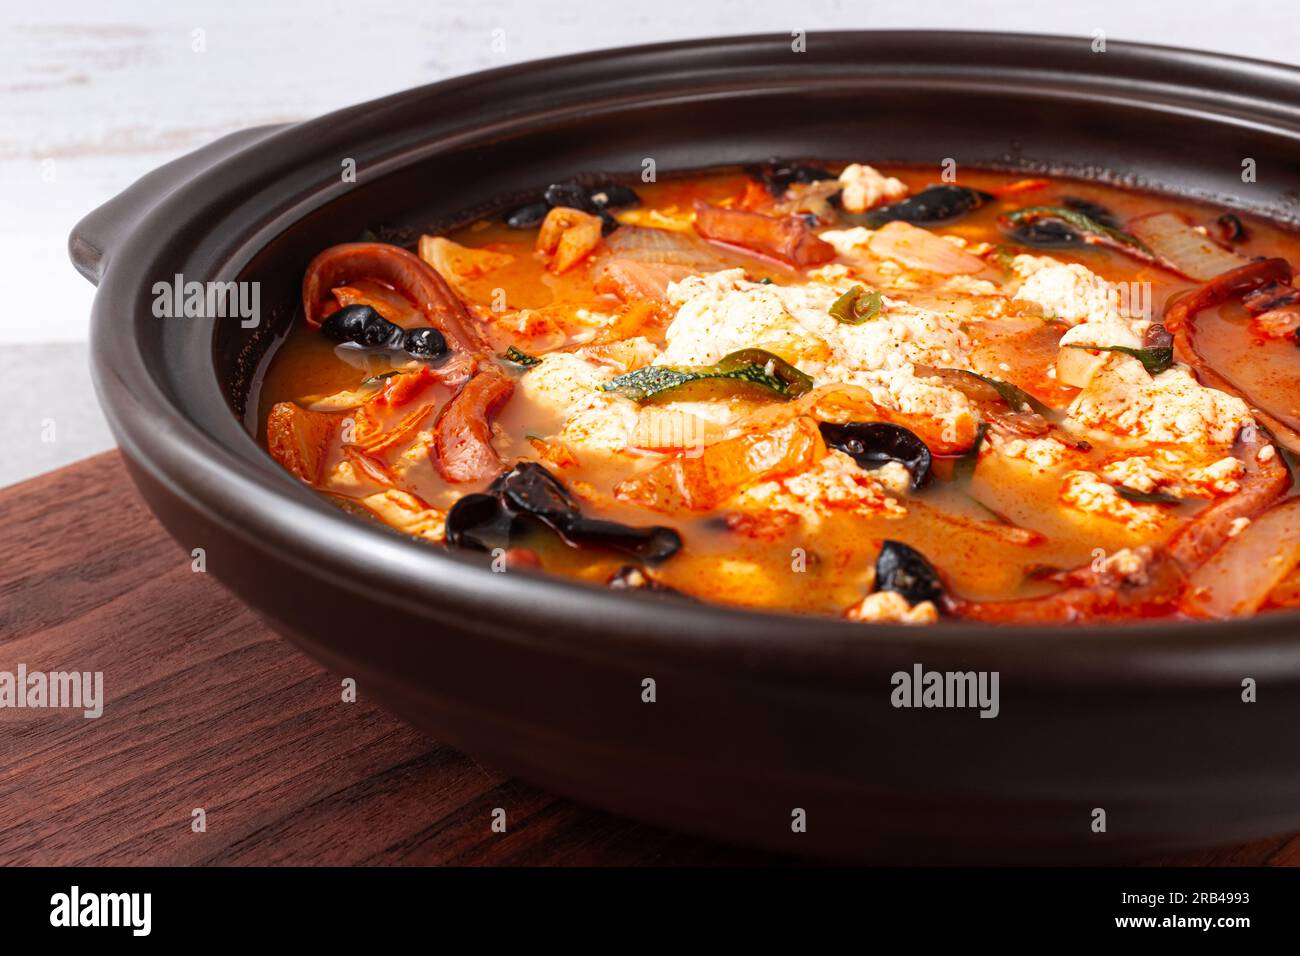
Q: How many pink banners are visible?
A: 0